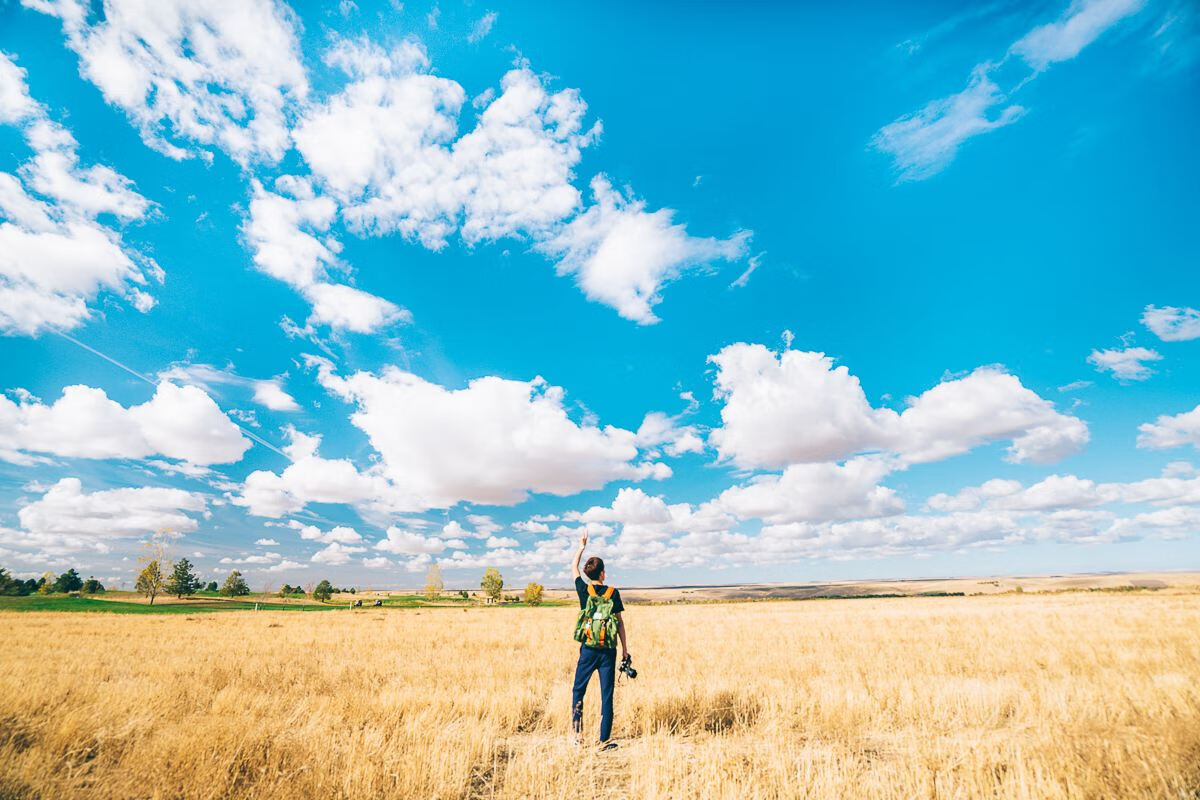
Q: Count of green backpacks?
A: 1